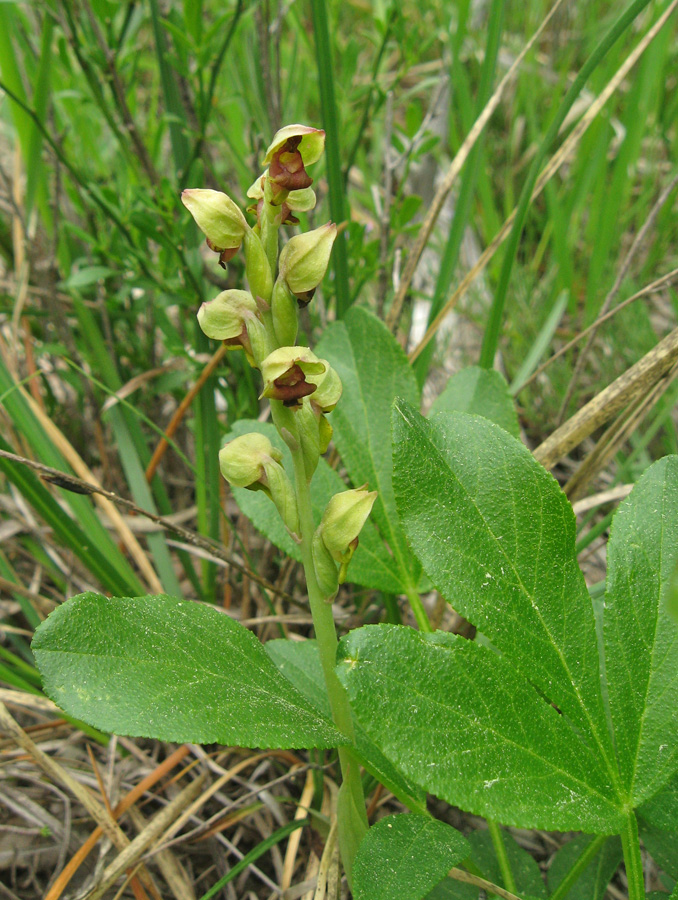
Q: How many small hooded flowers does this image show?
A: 9